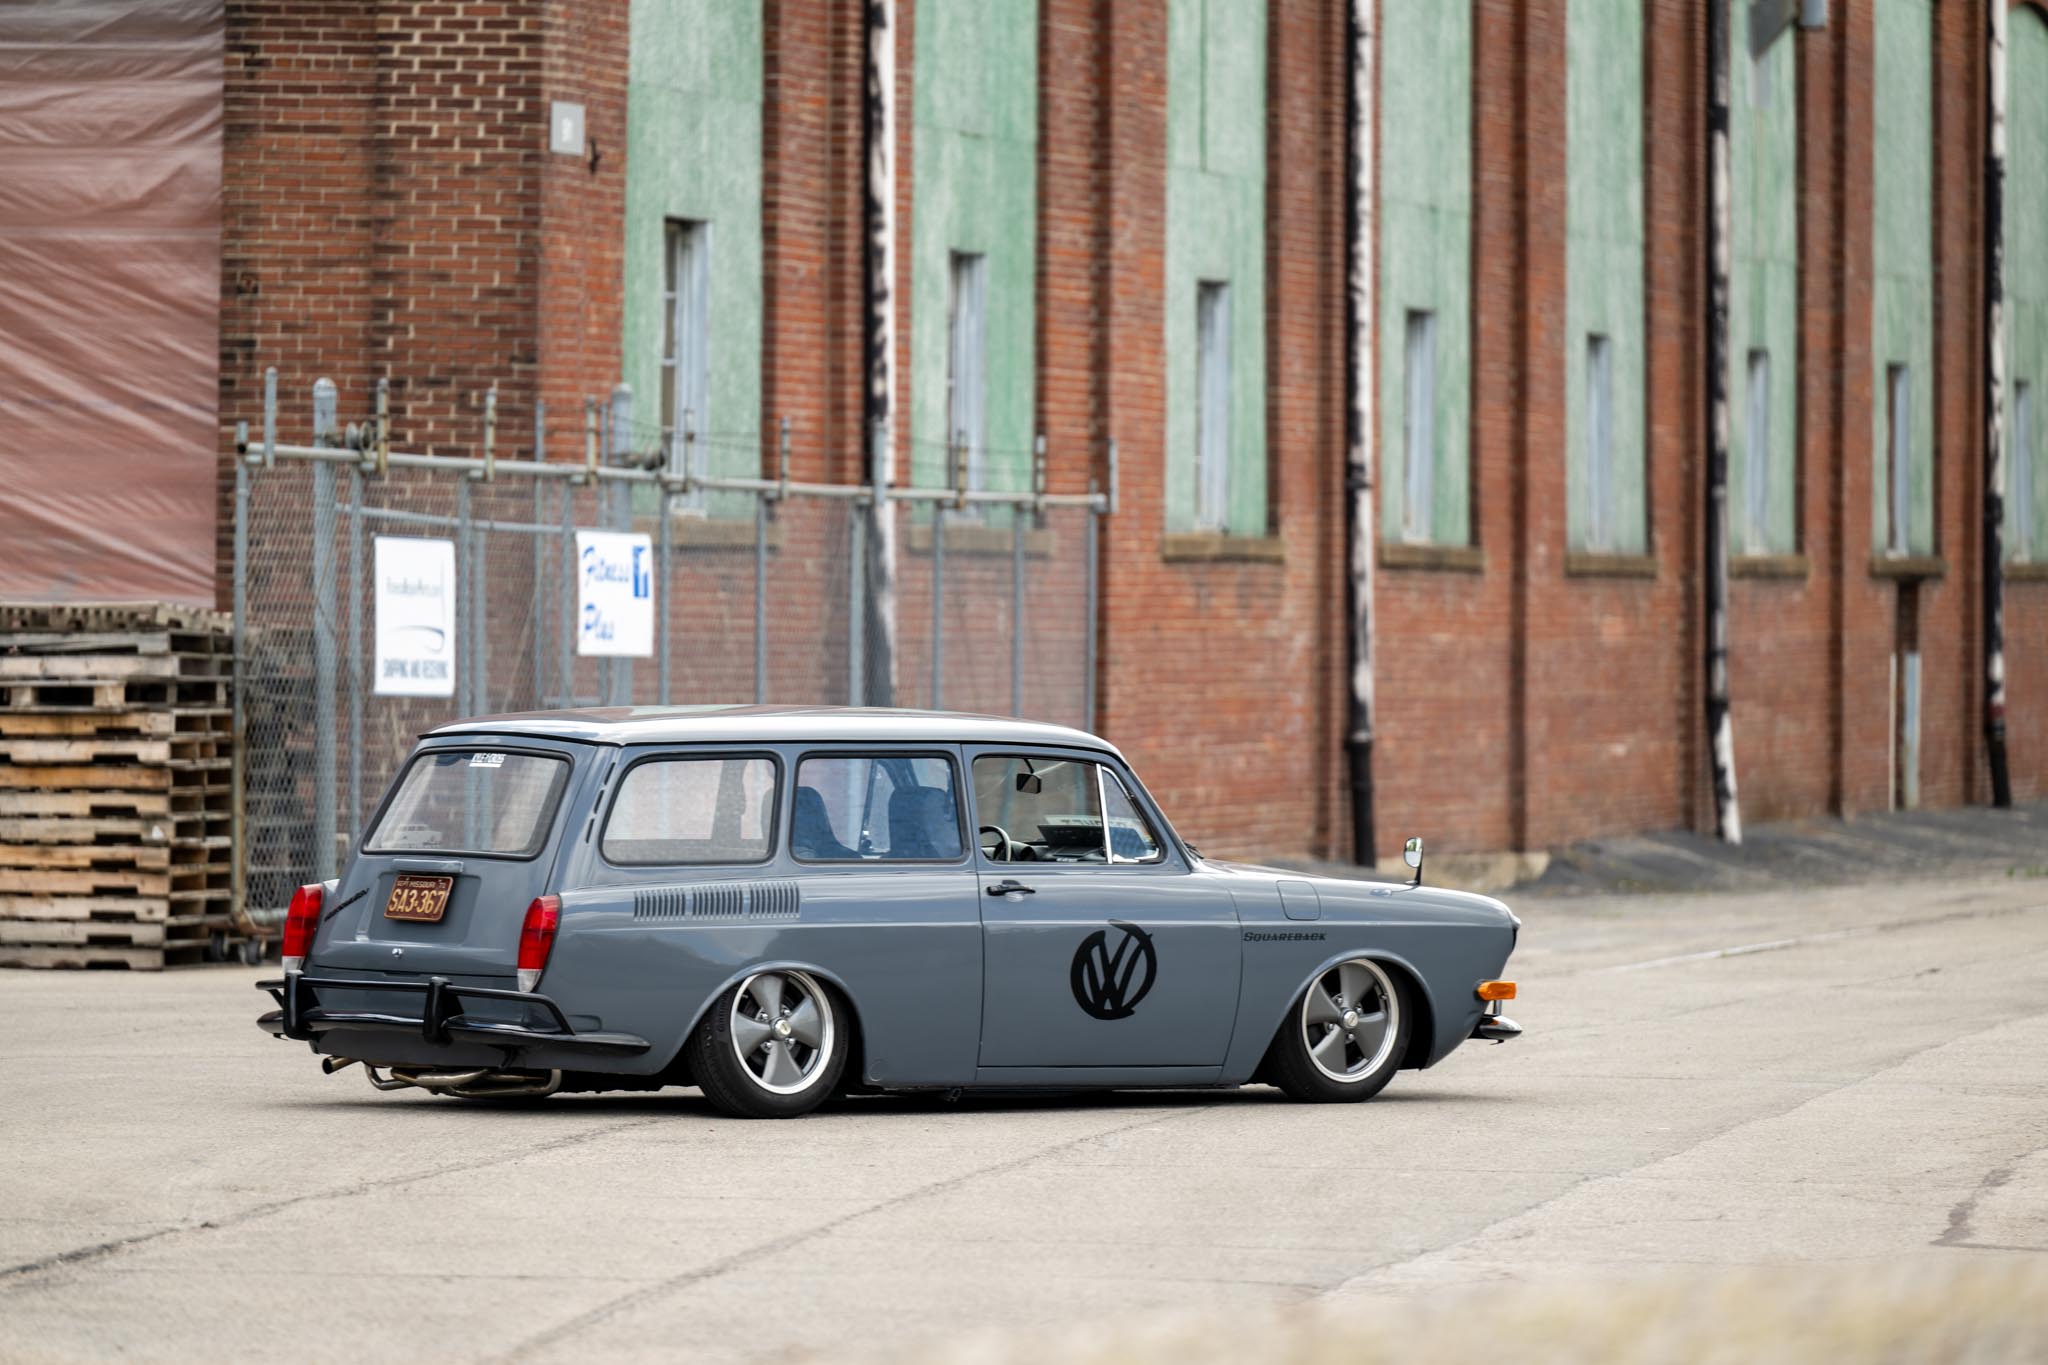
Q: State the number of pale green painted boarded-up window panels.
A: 8